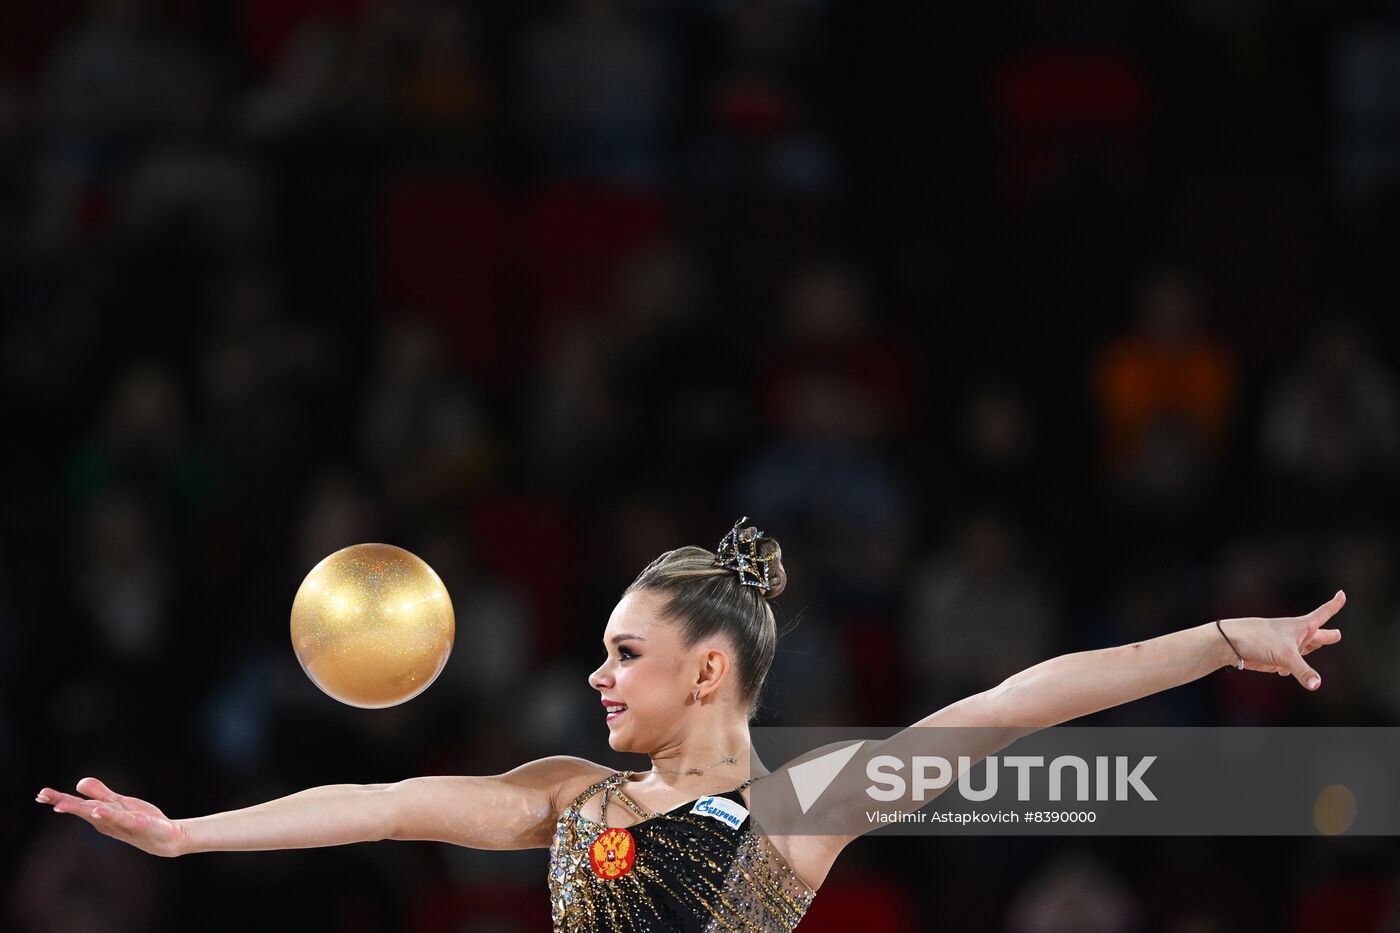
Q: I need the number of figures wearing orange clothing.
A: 1